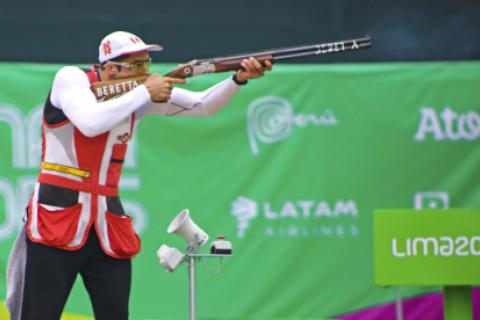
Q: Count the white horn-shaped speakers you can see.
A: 1